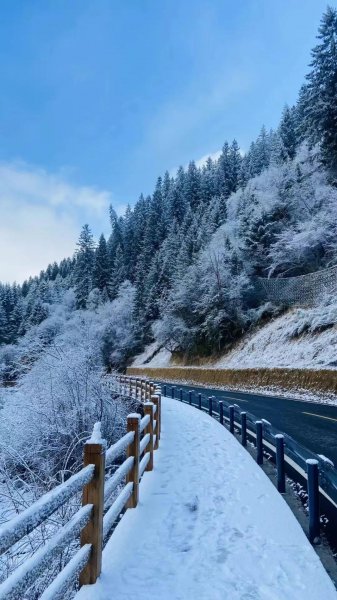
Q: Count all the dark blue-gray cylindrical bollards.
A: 12